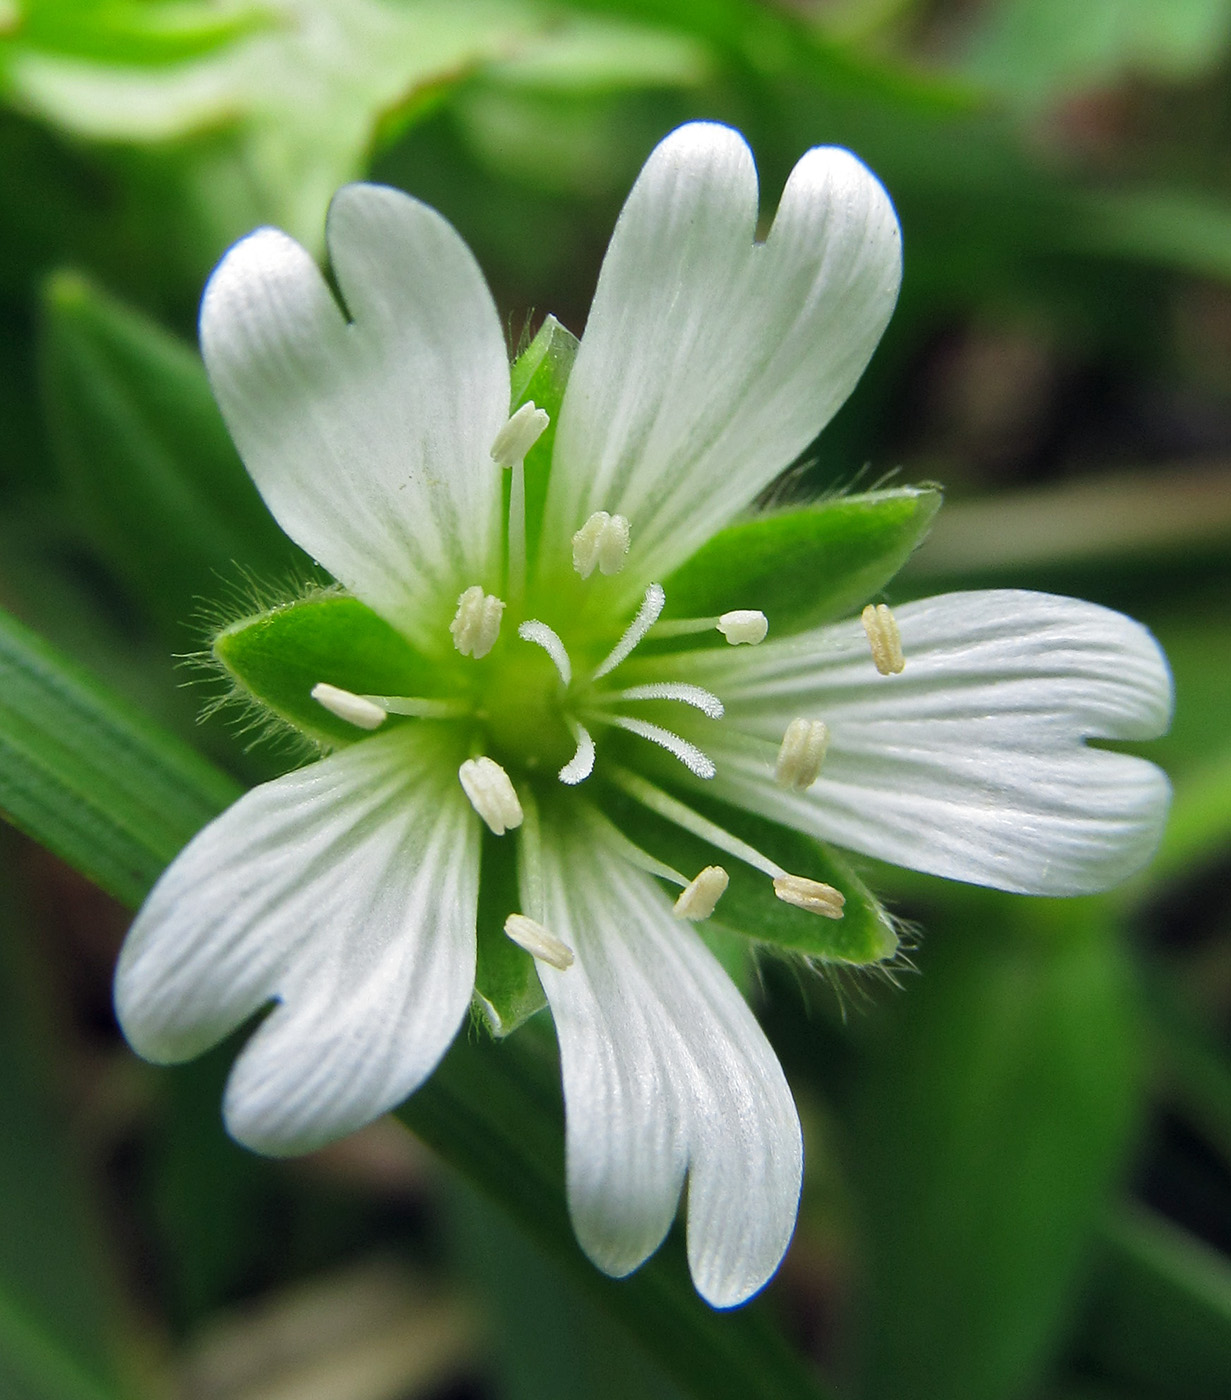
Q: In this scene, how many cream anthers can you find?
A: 11